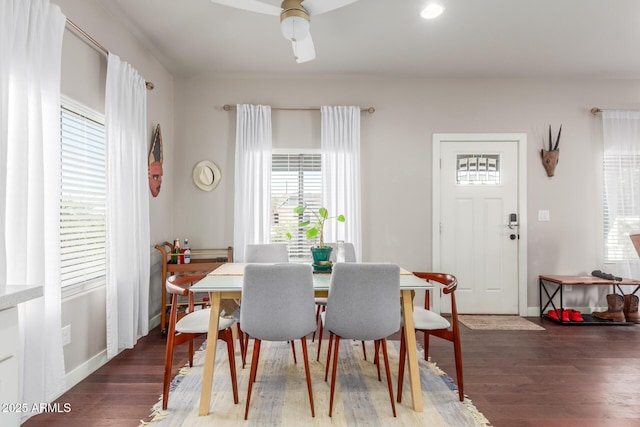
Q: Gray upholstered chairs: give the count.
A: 4